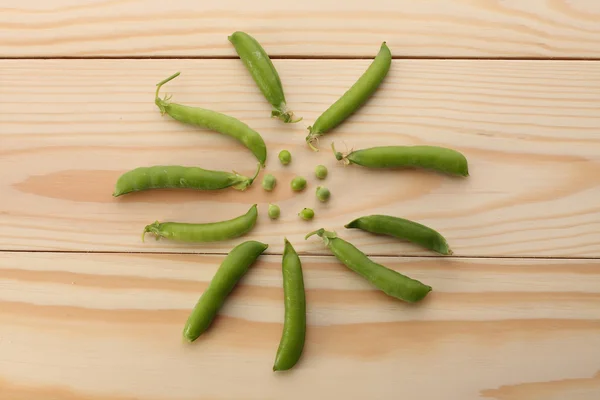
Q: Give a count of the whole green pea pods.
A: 10